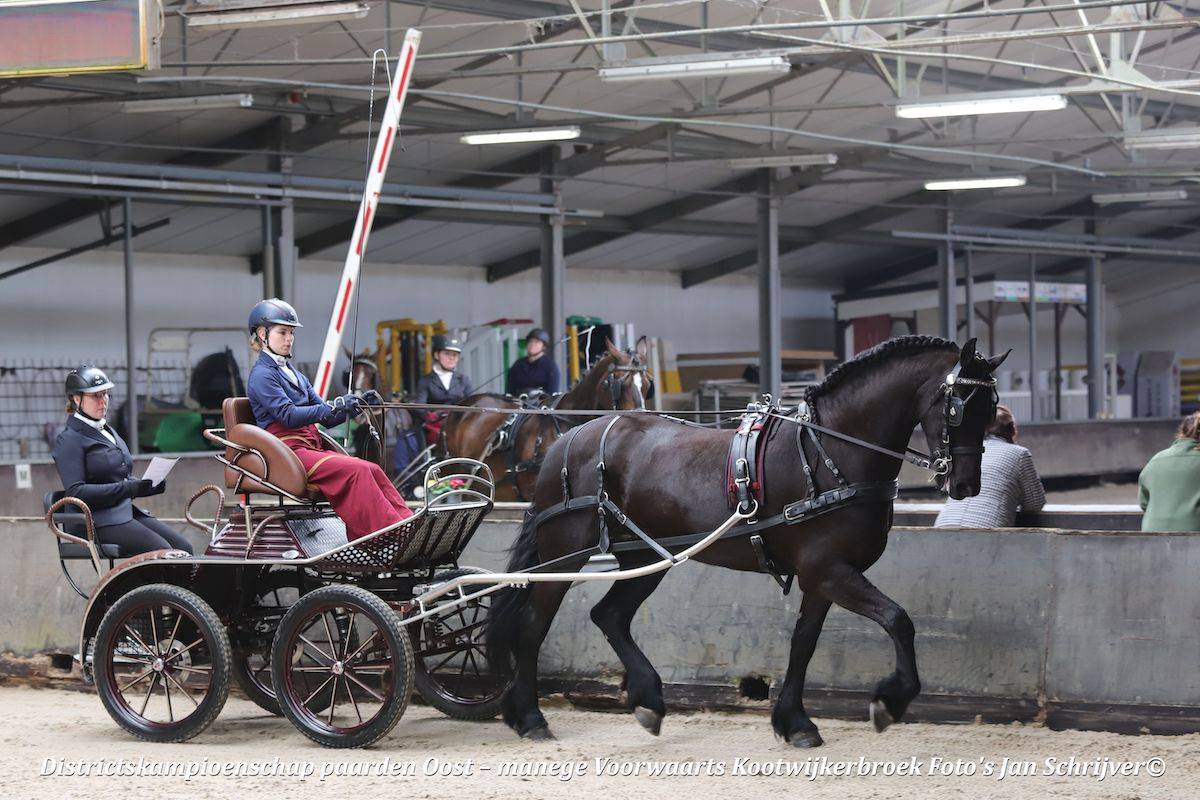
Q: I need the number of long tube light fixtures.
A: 9